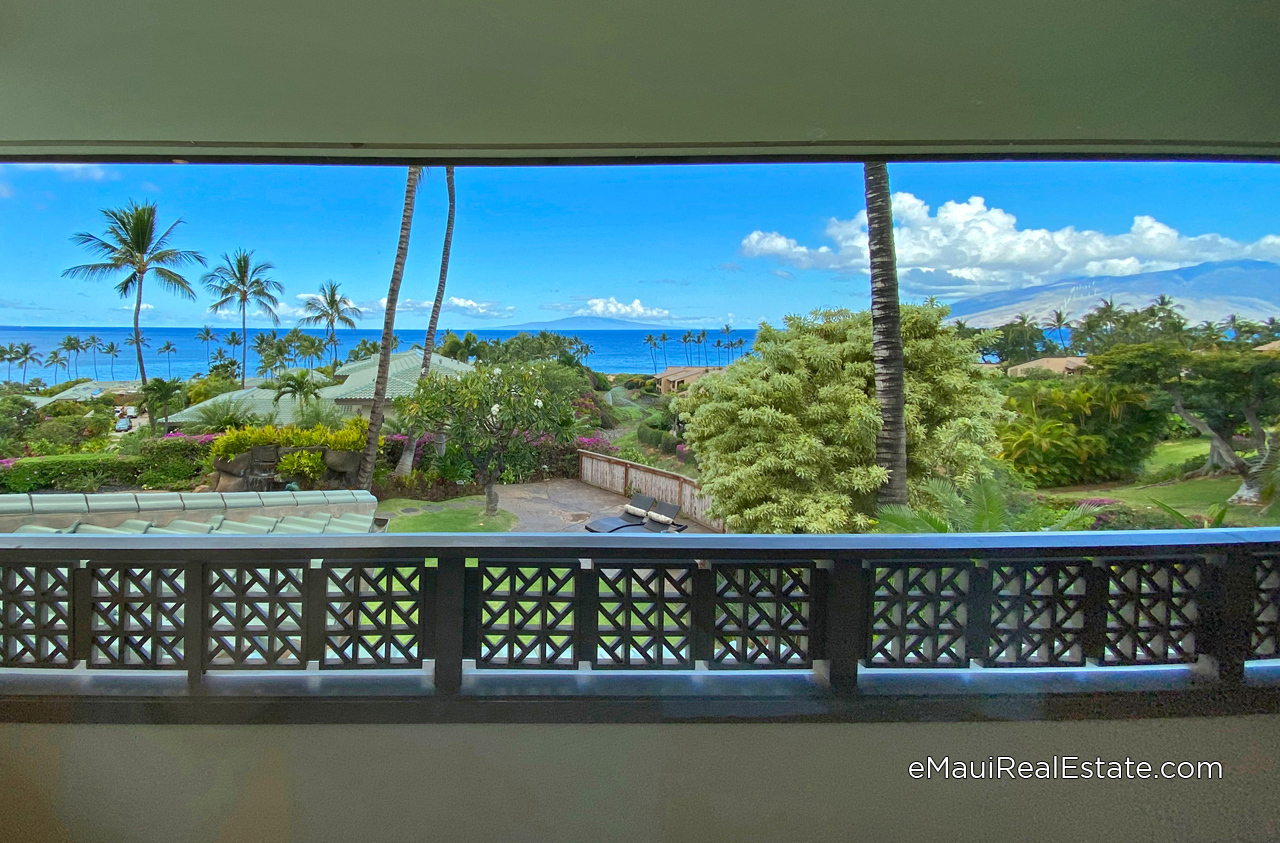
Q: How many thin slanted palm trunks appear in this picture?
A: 2